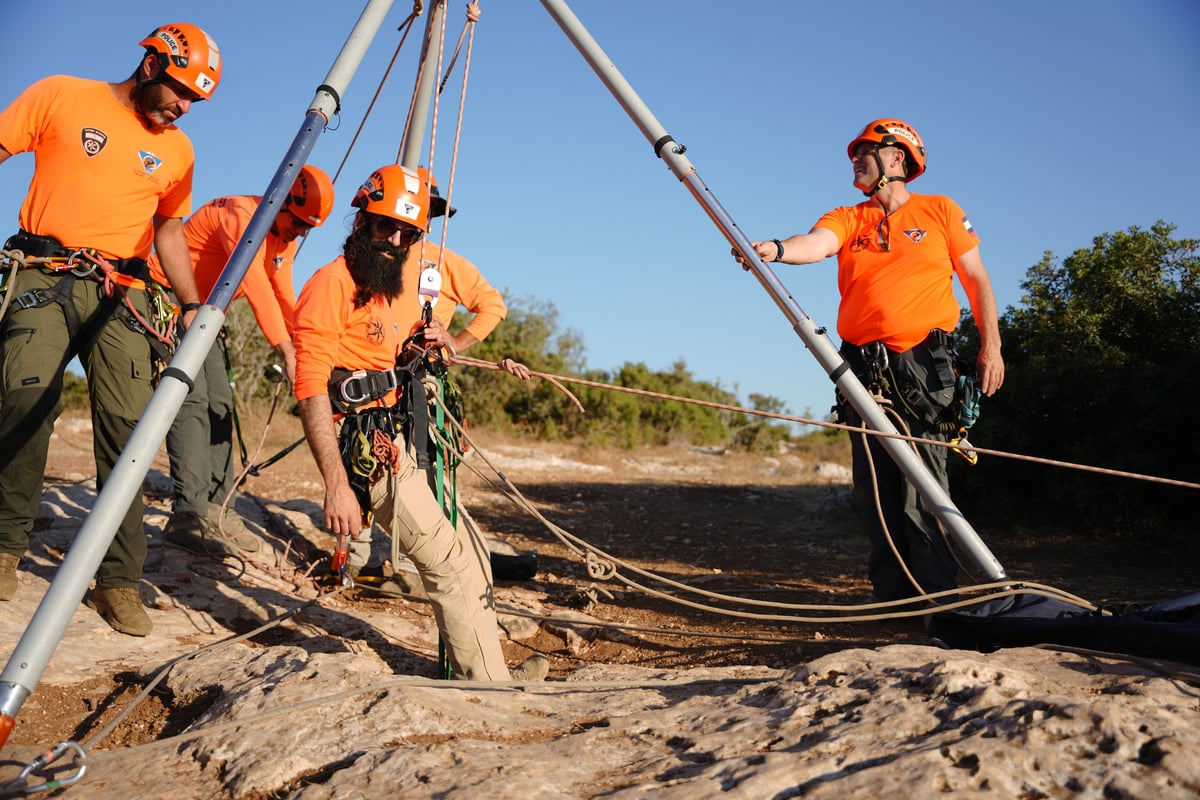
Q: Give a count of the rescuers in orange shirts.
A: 5